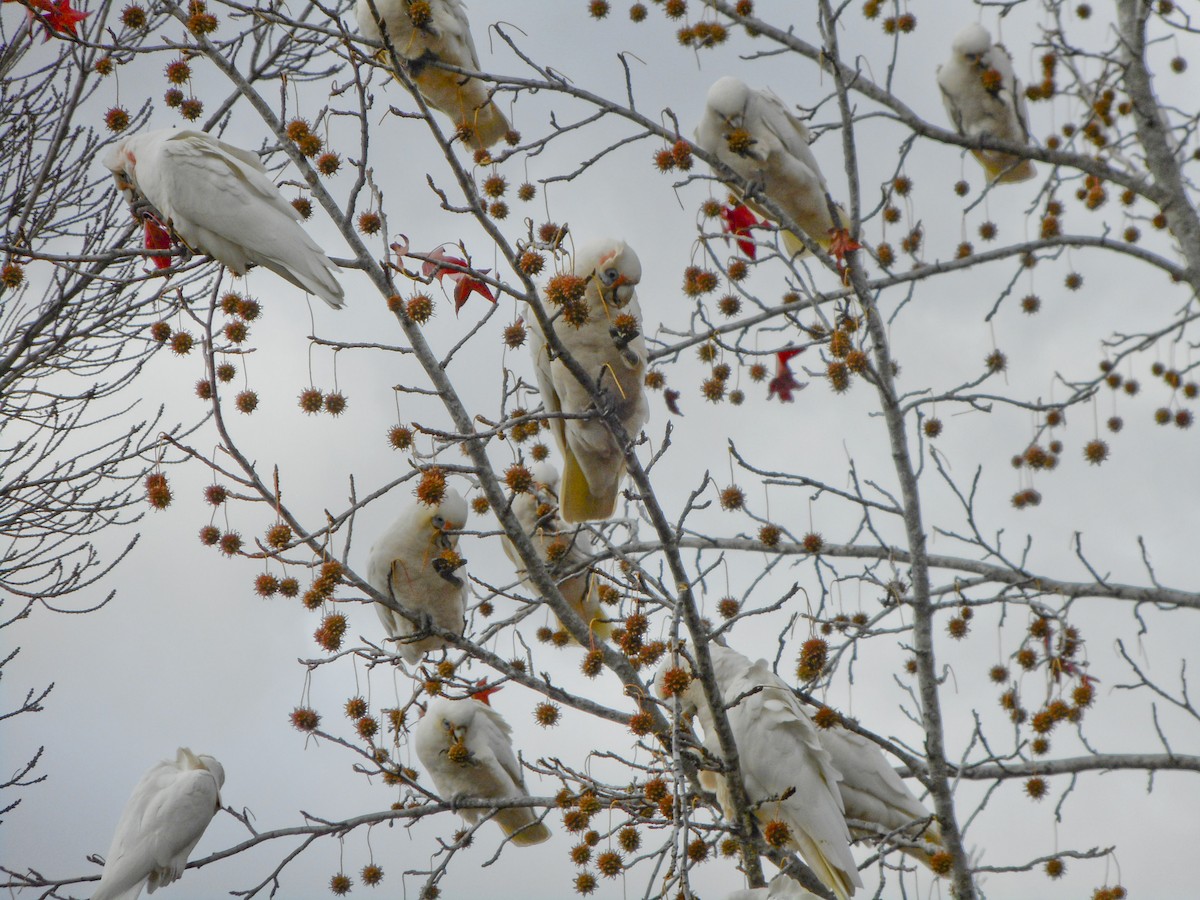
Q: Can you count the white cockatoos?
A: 12